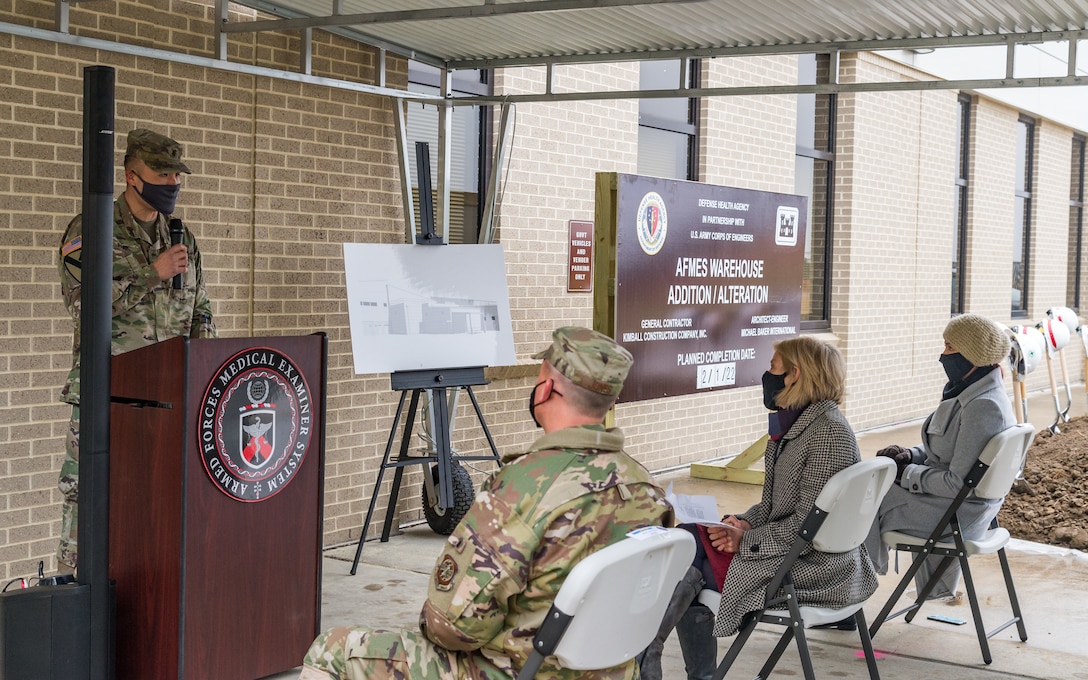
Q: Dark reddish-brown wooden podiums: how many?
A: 1